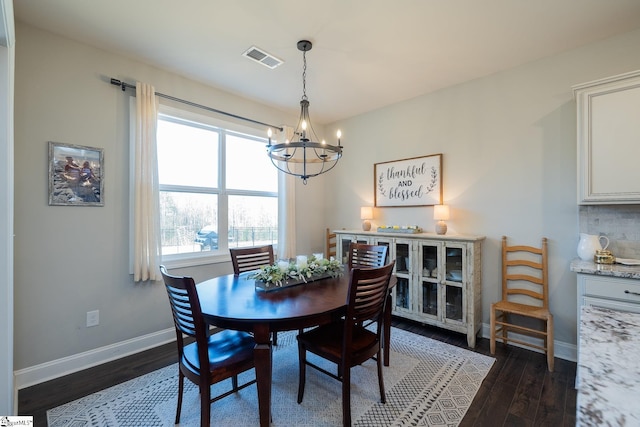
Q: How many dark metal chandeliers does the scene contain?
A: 1